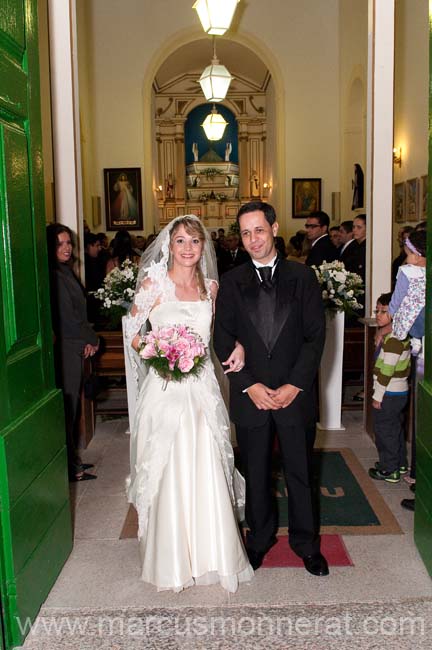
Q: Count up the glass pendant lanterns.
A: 3